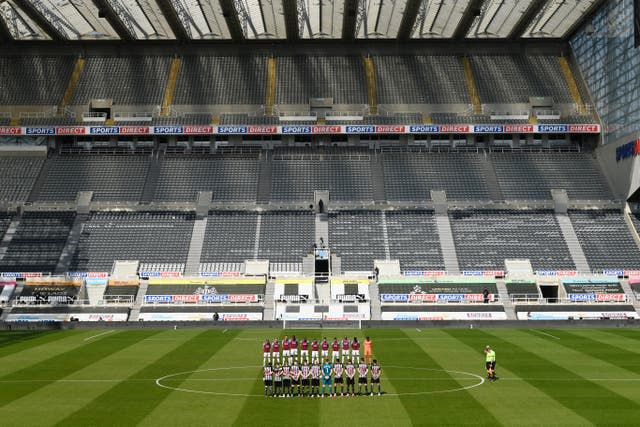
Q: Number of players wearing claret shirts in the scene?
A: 10